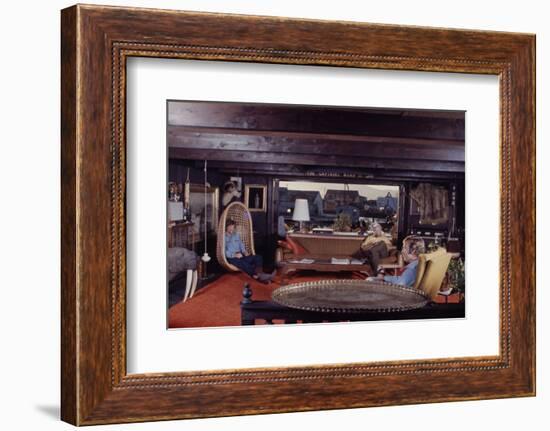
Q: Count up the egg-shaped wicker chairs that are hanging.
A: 1